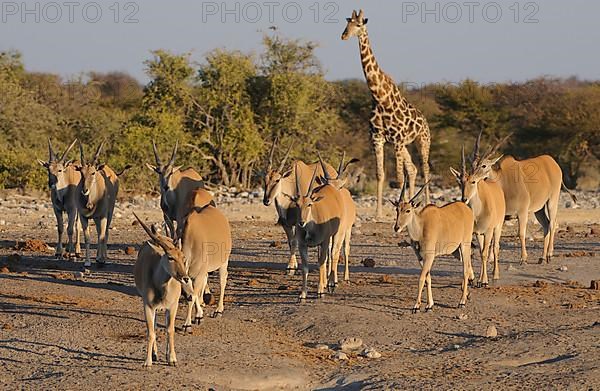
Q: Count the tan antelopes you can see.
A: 11